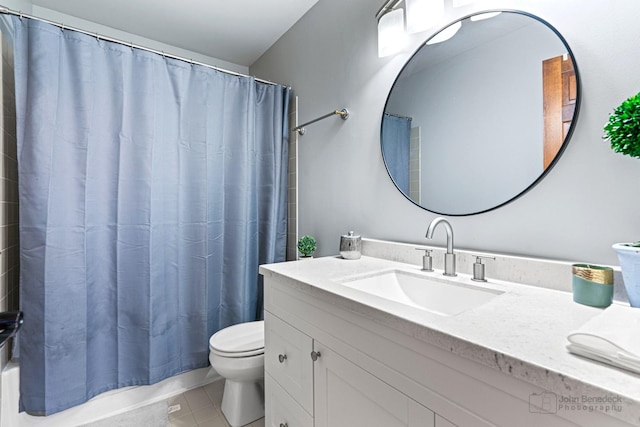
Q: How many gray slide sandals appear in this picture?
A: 0